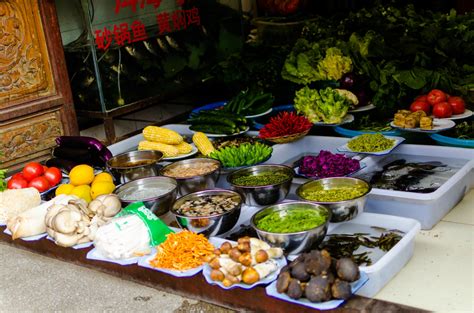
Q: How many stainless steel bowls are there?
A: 7